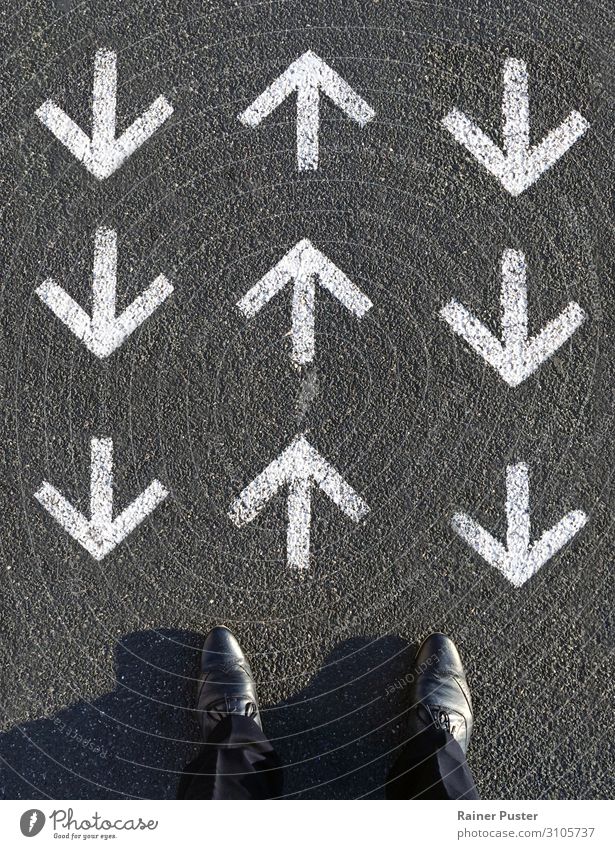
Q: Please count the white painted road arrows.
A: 9